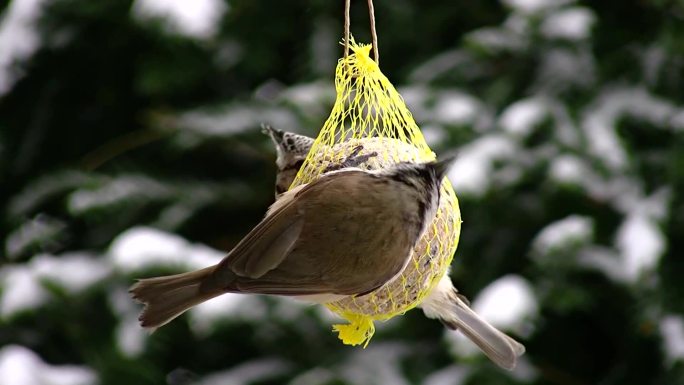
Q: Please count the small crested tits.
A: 2